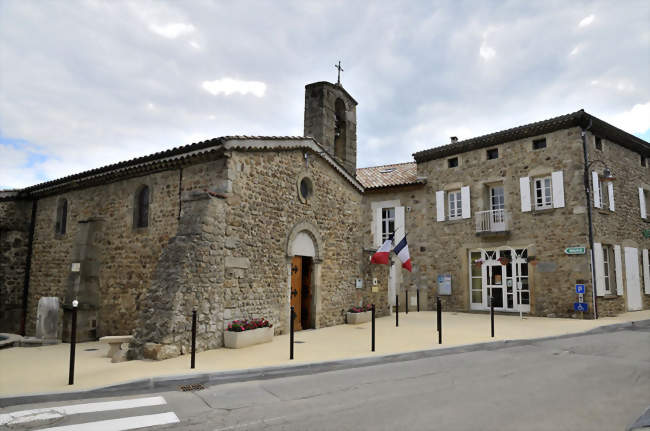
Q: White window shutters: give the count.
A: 12